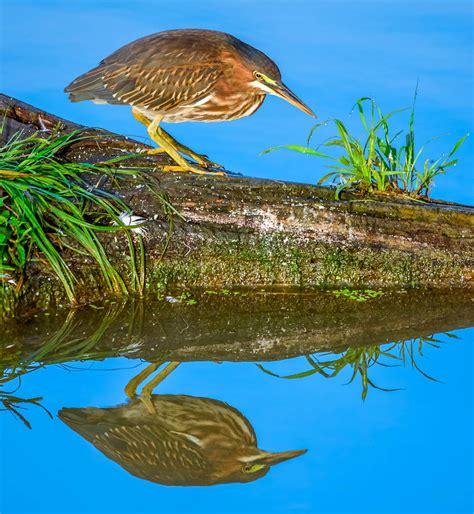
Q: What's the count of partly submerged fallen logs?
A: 1